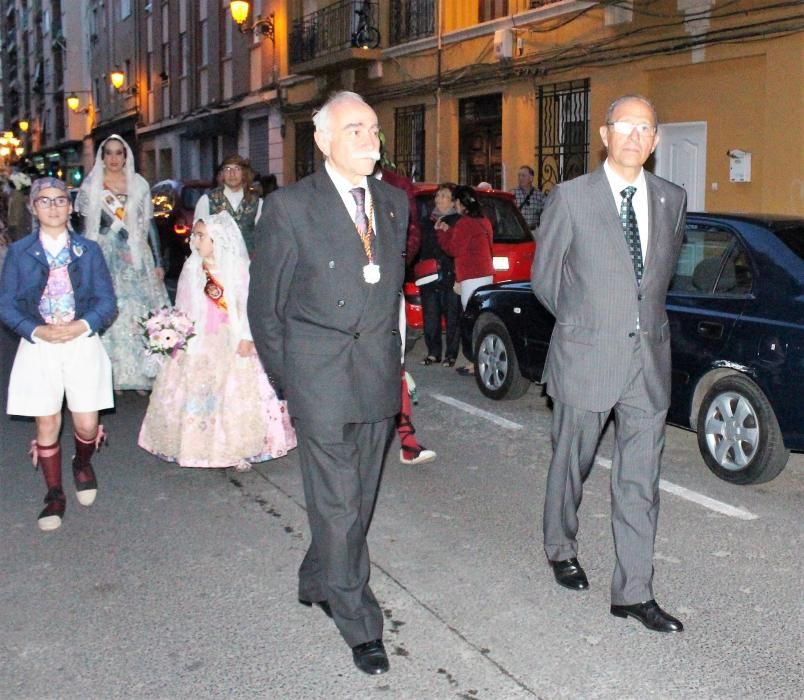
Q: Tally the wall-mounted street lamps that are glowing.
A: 4